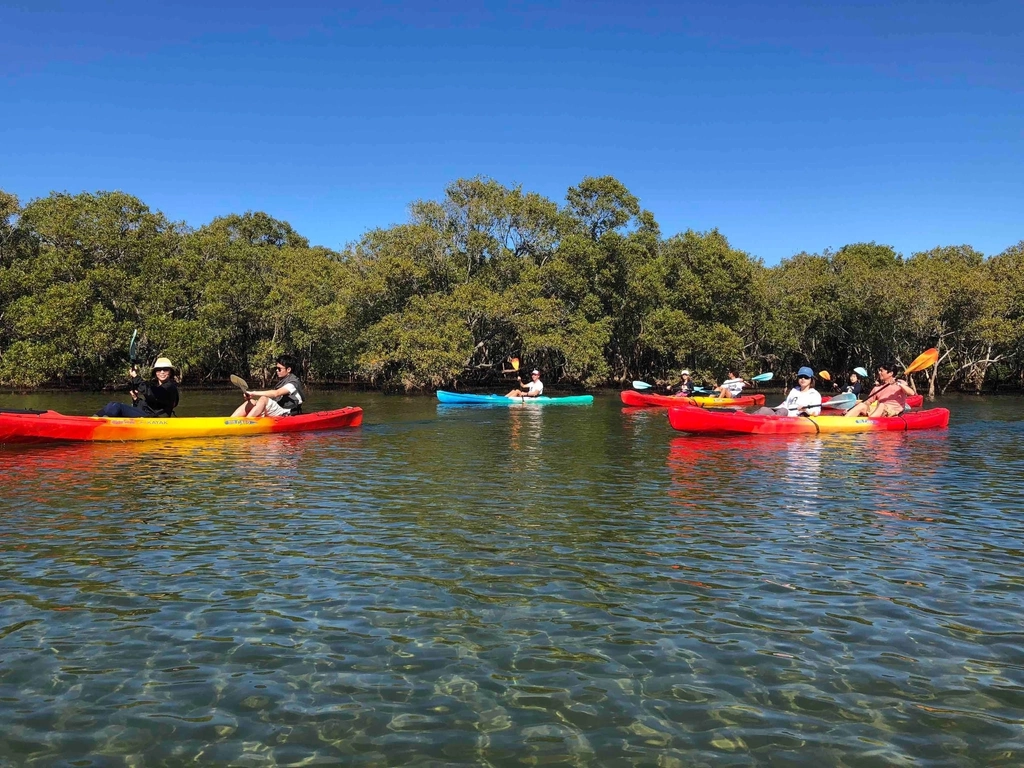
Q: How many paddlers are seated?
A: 8